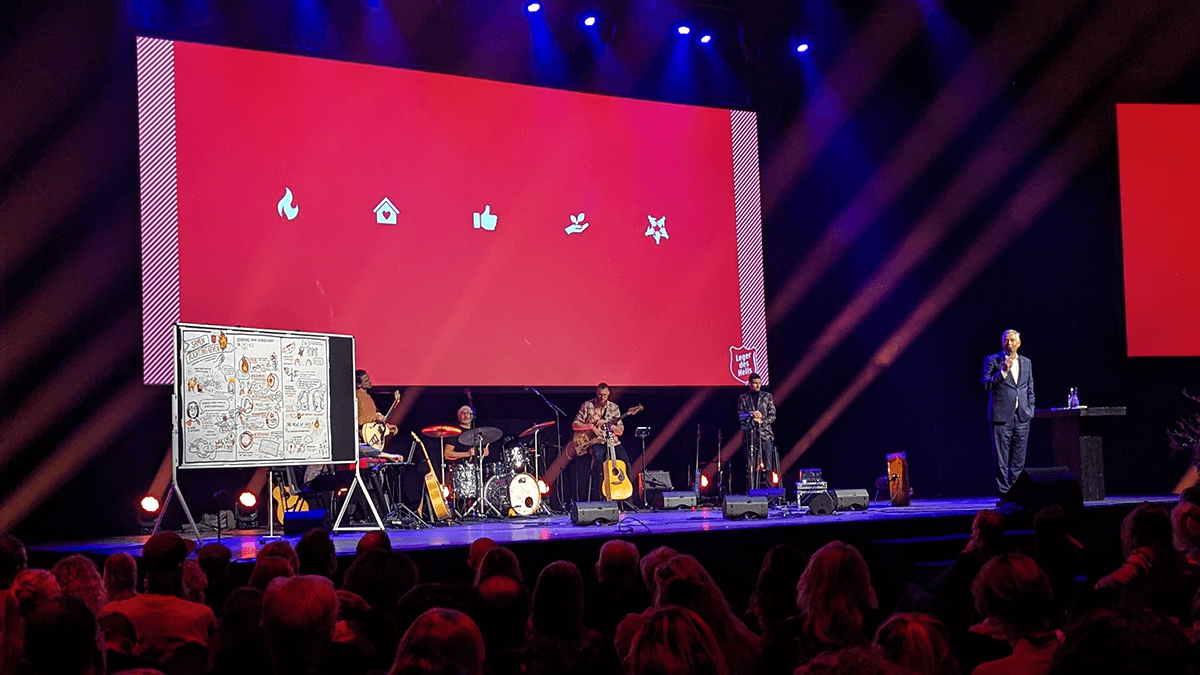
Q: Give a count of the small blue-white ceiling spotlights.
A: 5